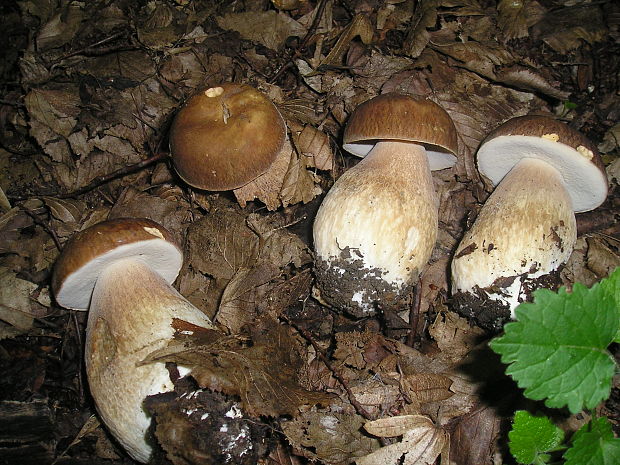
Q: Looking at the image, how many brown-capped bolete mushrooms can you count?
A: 4